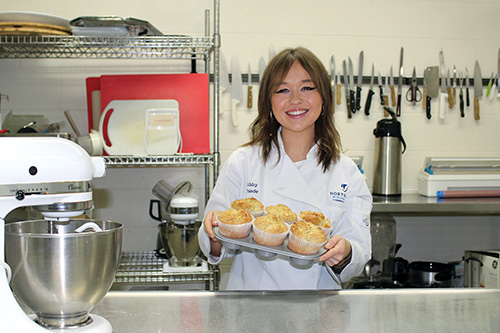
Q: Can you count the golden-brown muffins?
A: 6